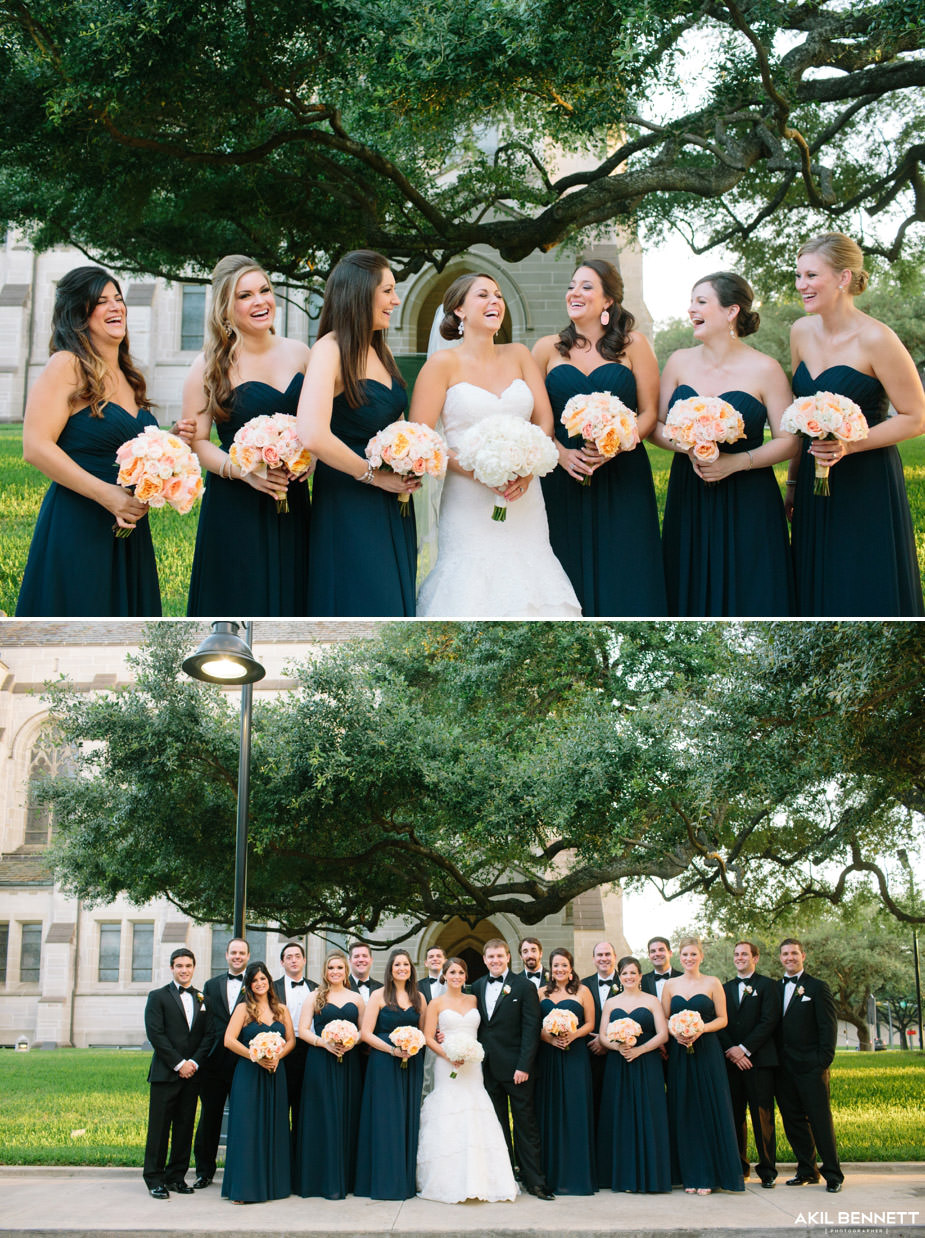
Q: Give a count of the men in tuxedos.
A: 11